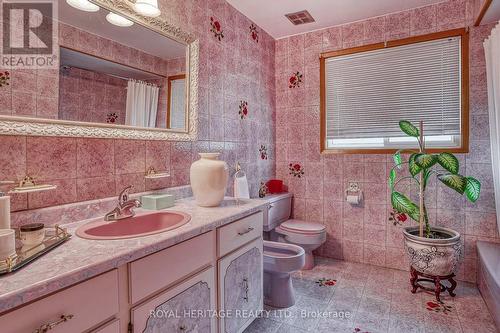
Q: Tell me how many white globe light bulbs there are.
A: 3